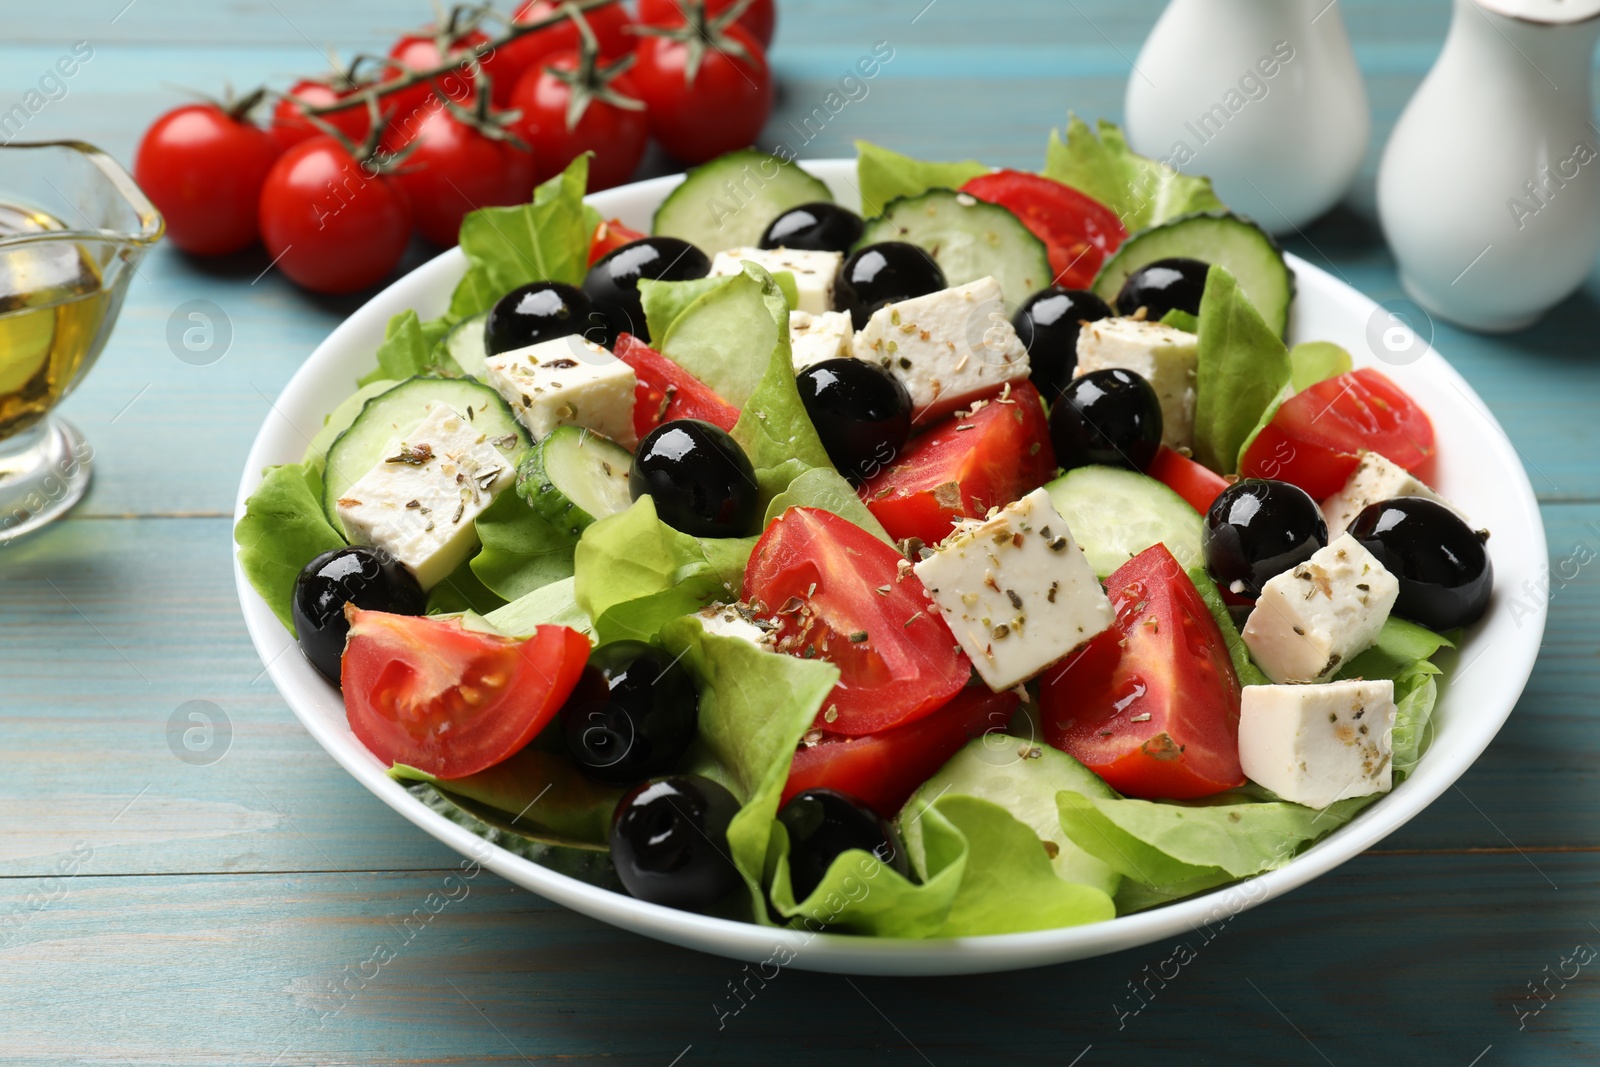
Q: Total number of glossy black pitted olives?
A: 15